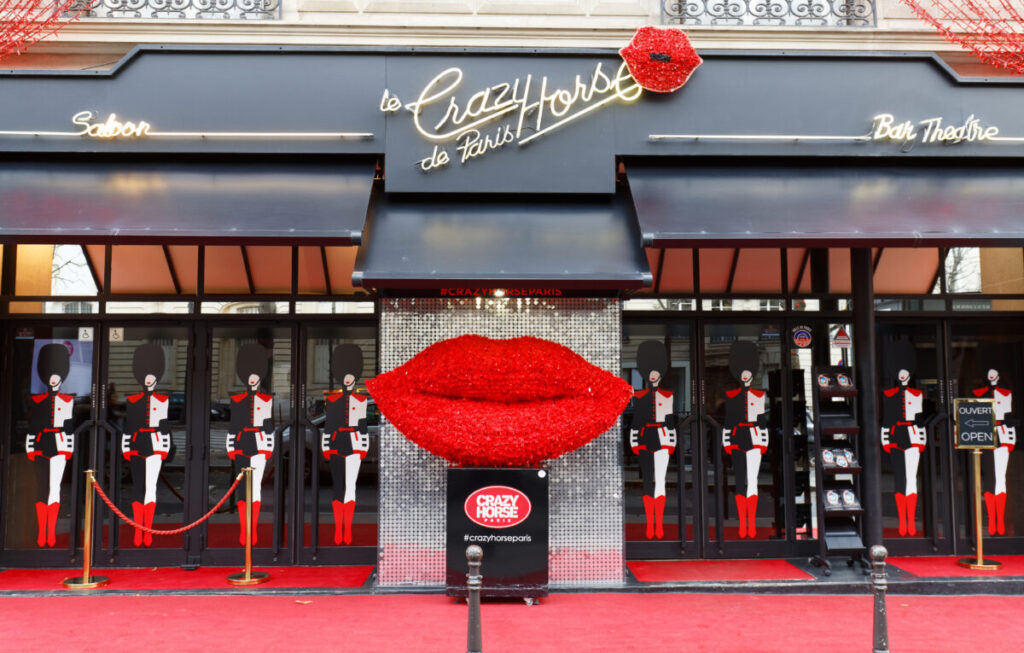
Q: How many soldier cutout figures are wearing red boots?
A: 8